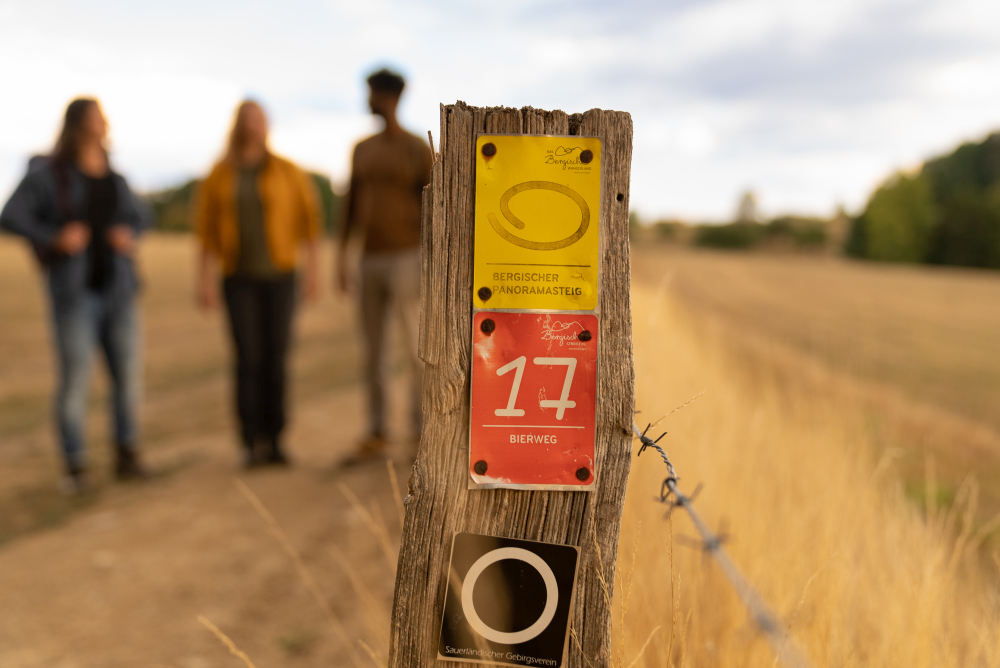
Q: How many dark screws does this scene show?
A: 7